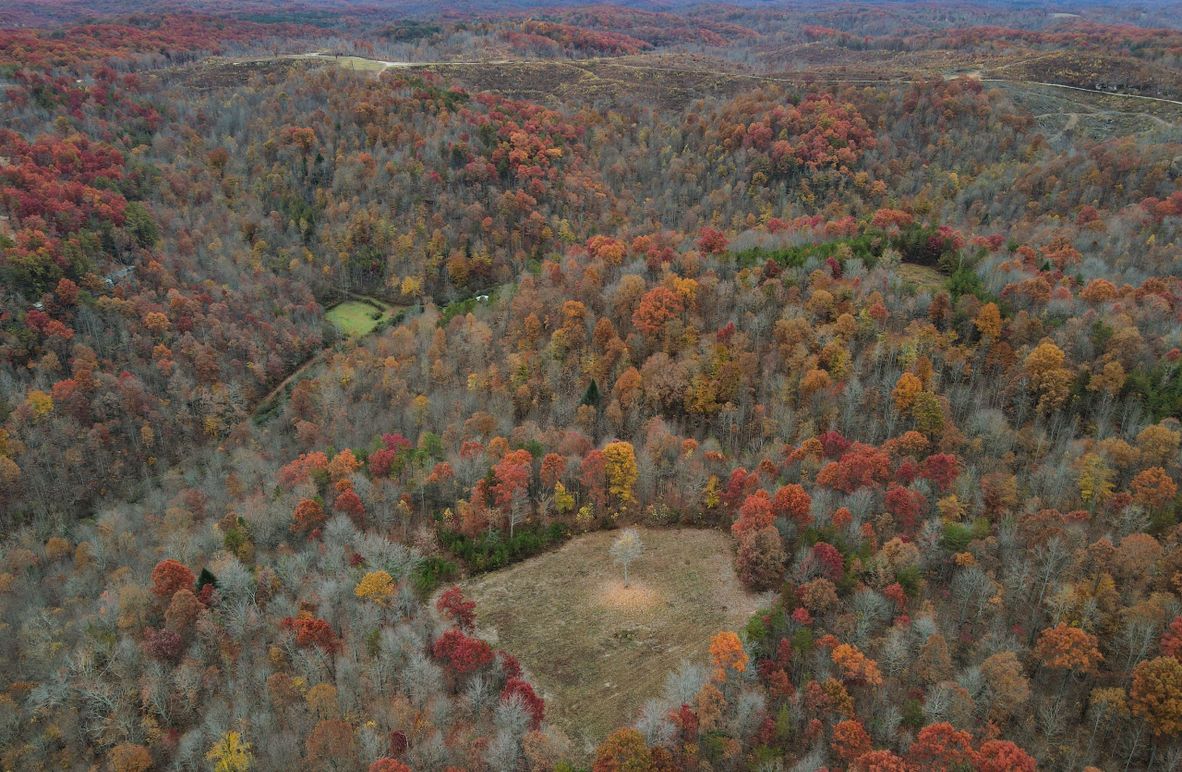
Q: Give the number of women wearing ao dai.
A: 0